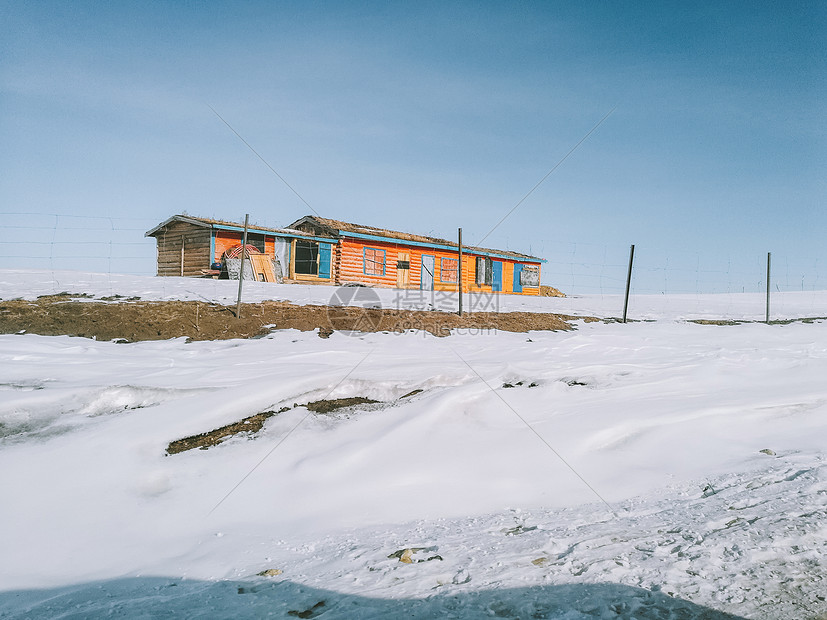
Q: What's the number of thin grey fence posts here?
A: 4